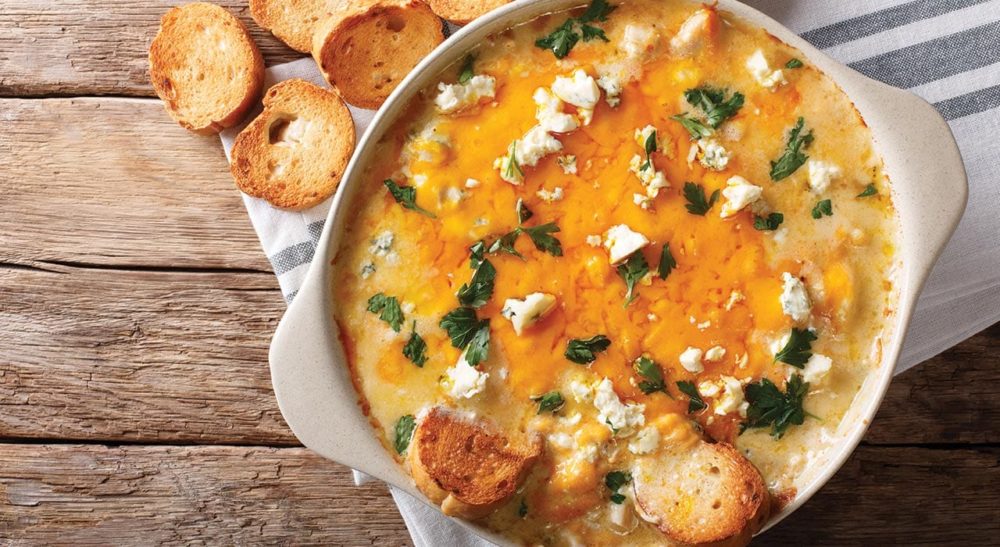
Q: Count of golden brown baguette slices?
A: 7